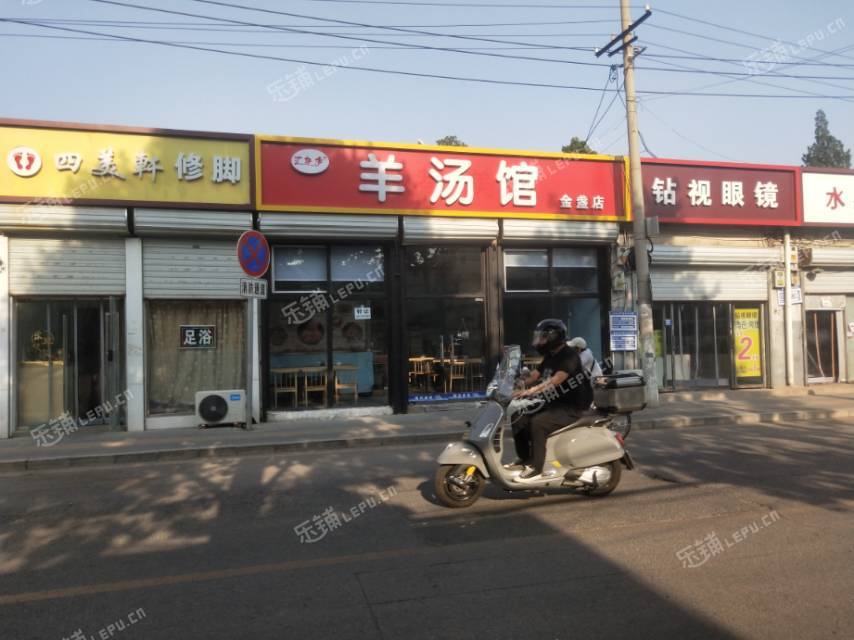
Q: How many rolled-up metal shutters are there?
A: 7